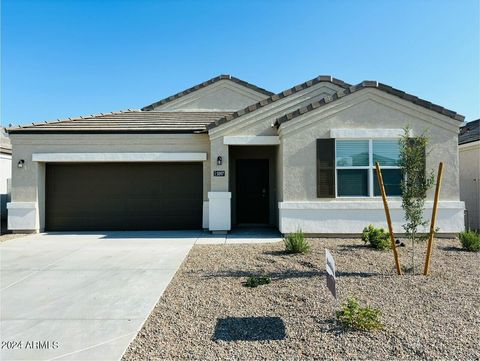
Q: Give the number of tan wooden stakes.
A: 2